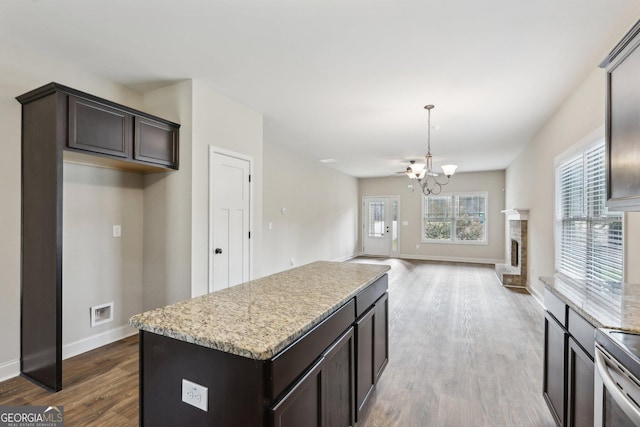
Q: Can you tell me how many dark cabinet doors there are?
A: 9